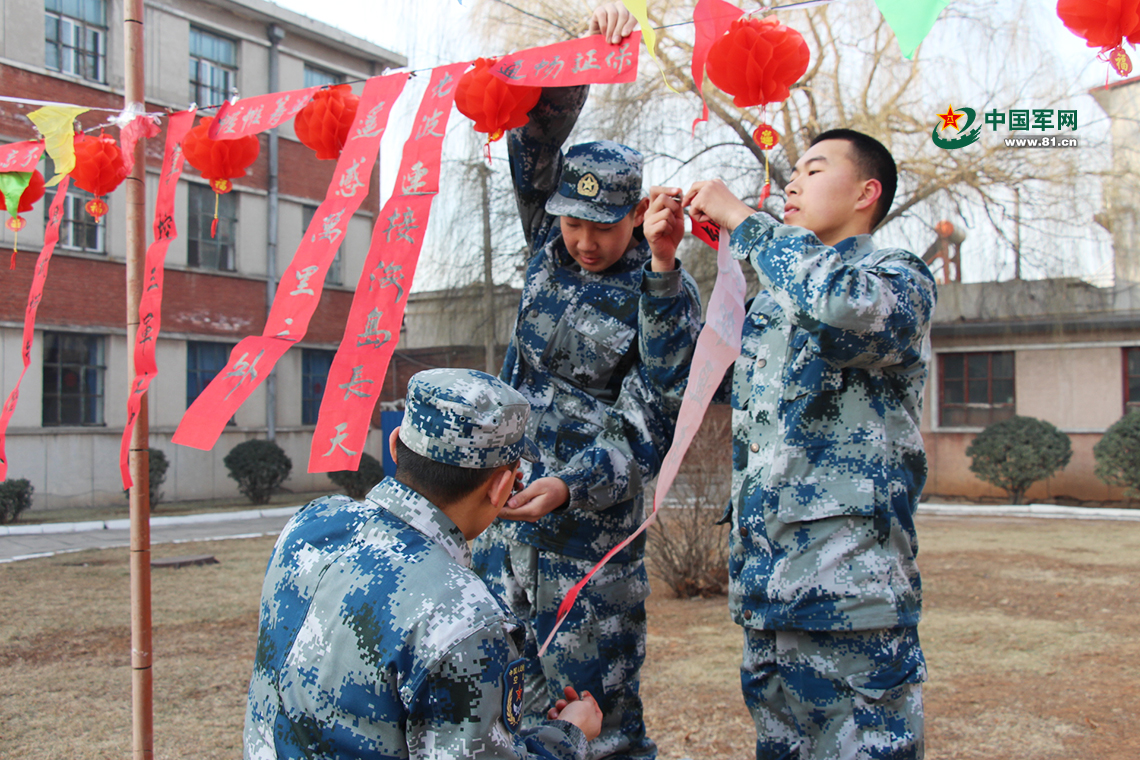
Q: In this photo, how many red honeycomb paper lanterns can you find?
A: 7